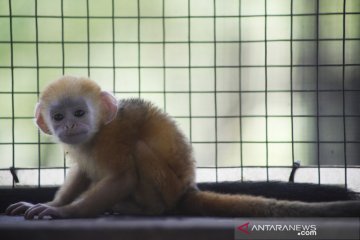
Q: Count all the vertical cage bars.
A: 14